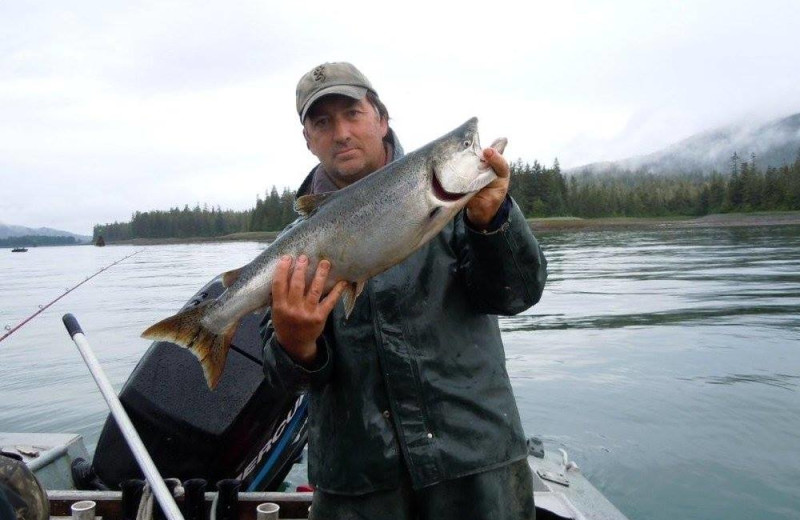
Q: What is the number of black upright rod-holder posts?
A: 4